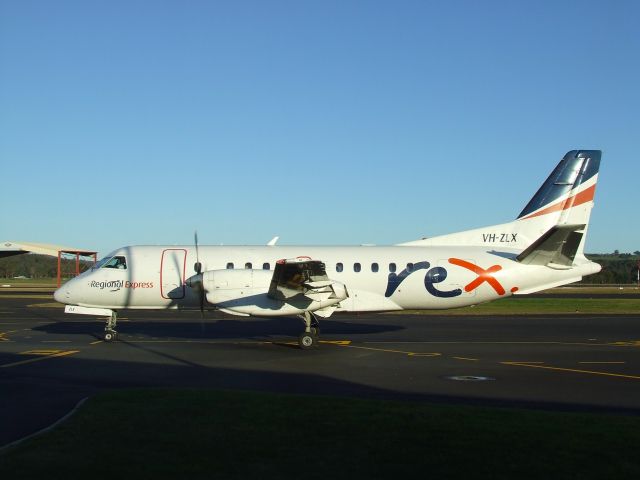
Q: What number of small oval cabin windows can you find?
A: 9